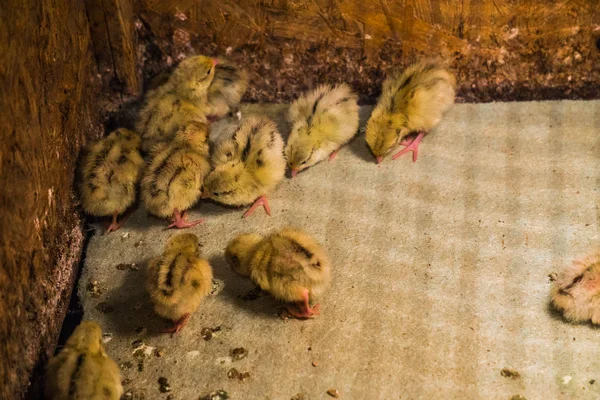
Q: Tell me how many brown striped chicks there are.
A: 11